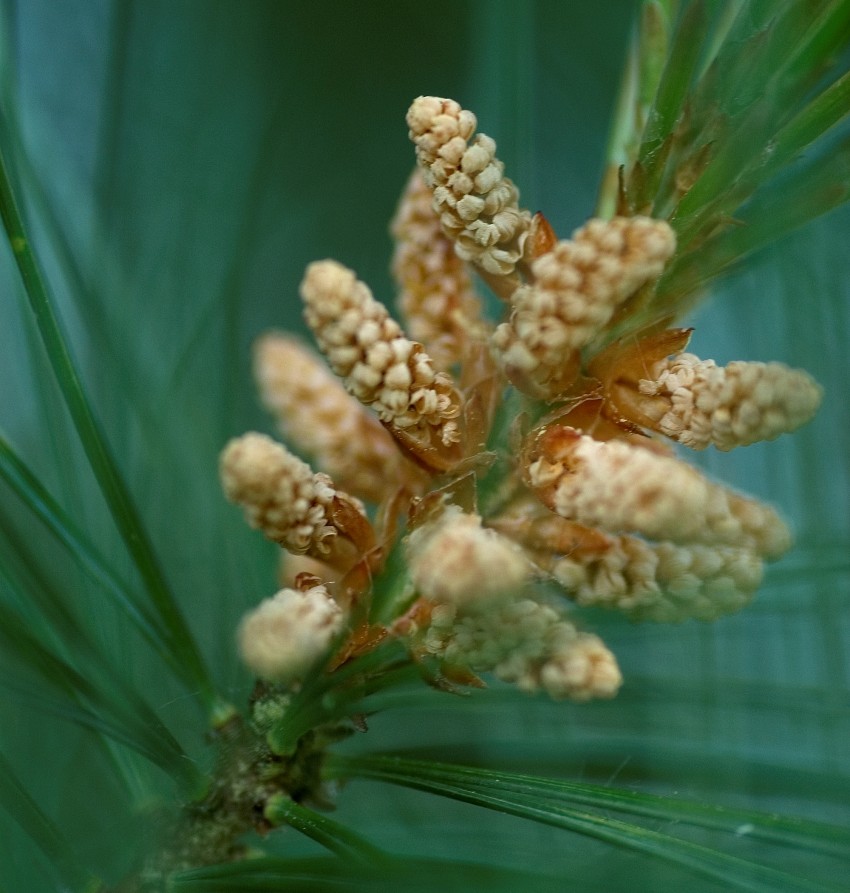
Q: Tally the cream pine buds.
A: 12